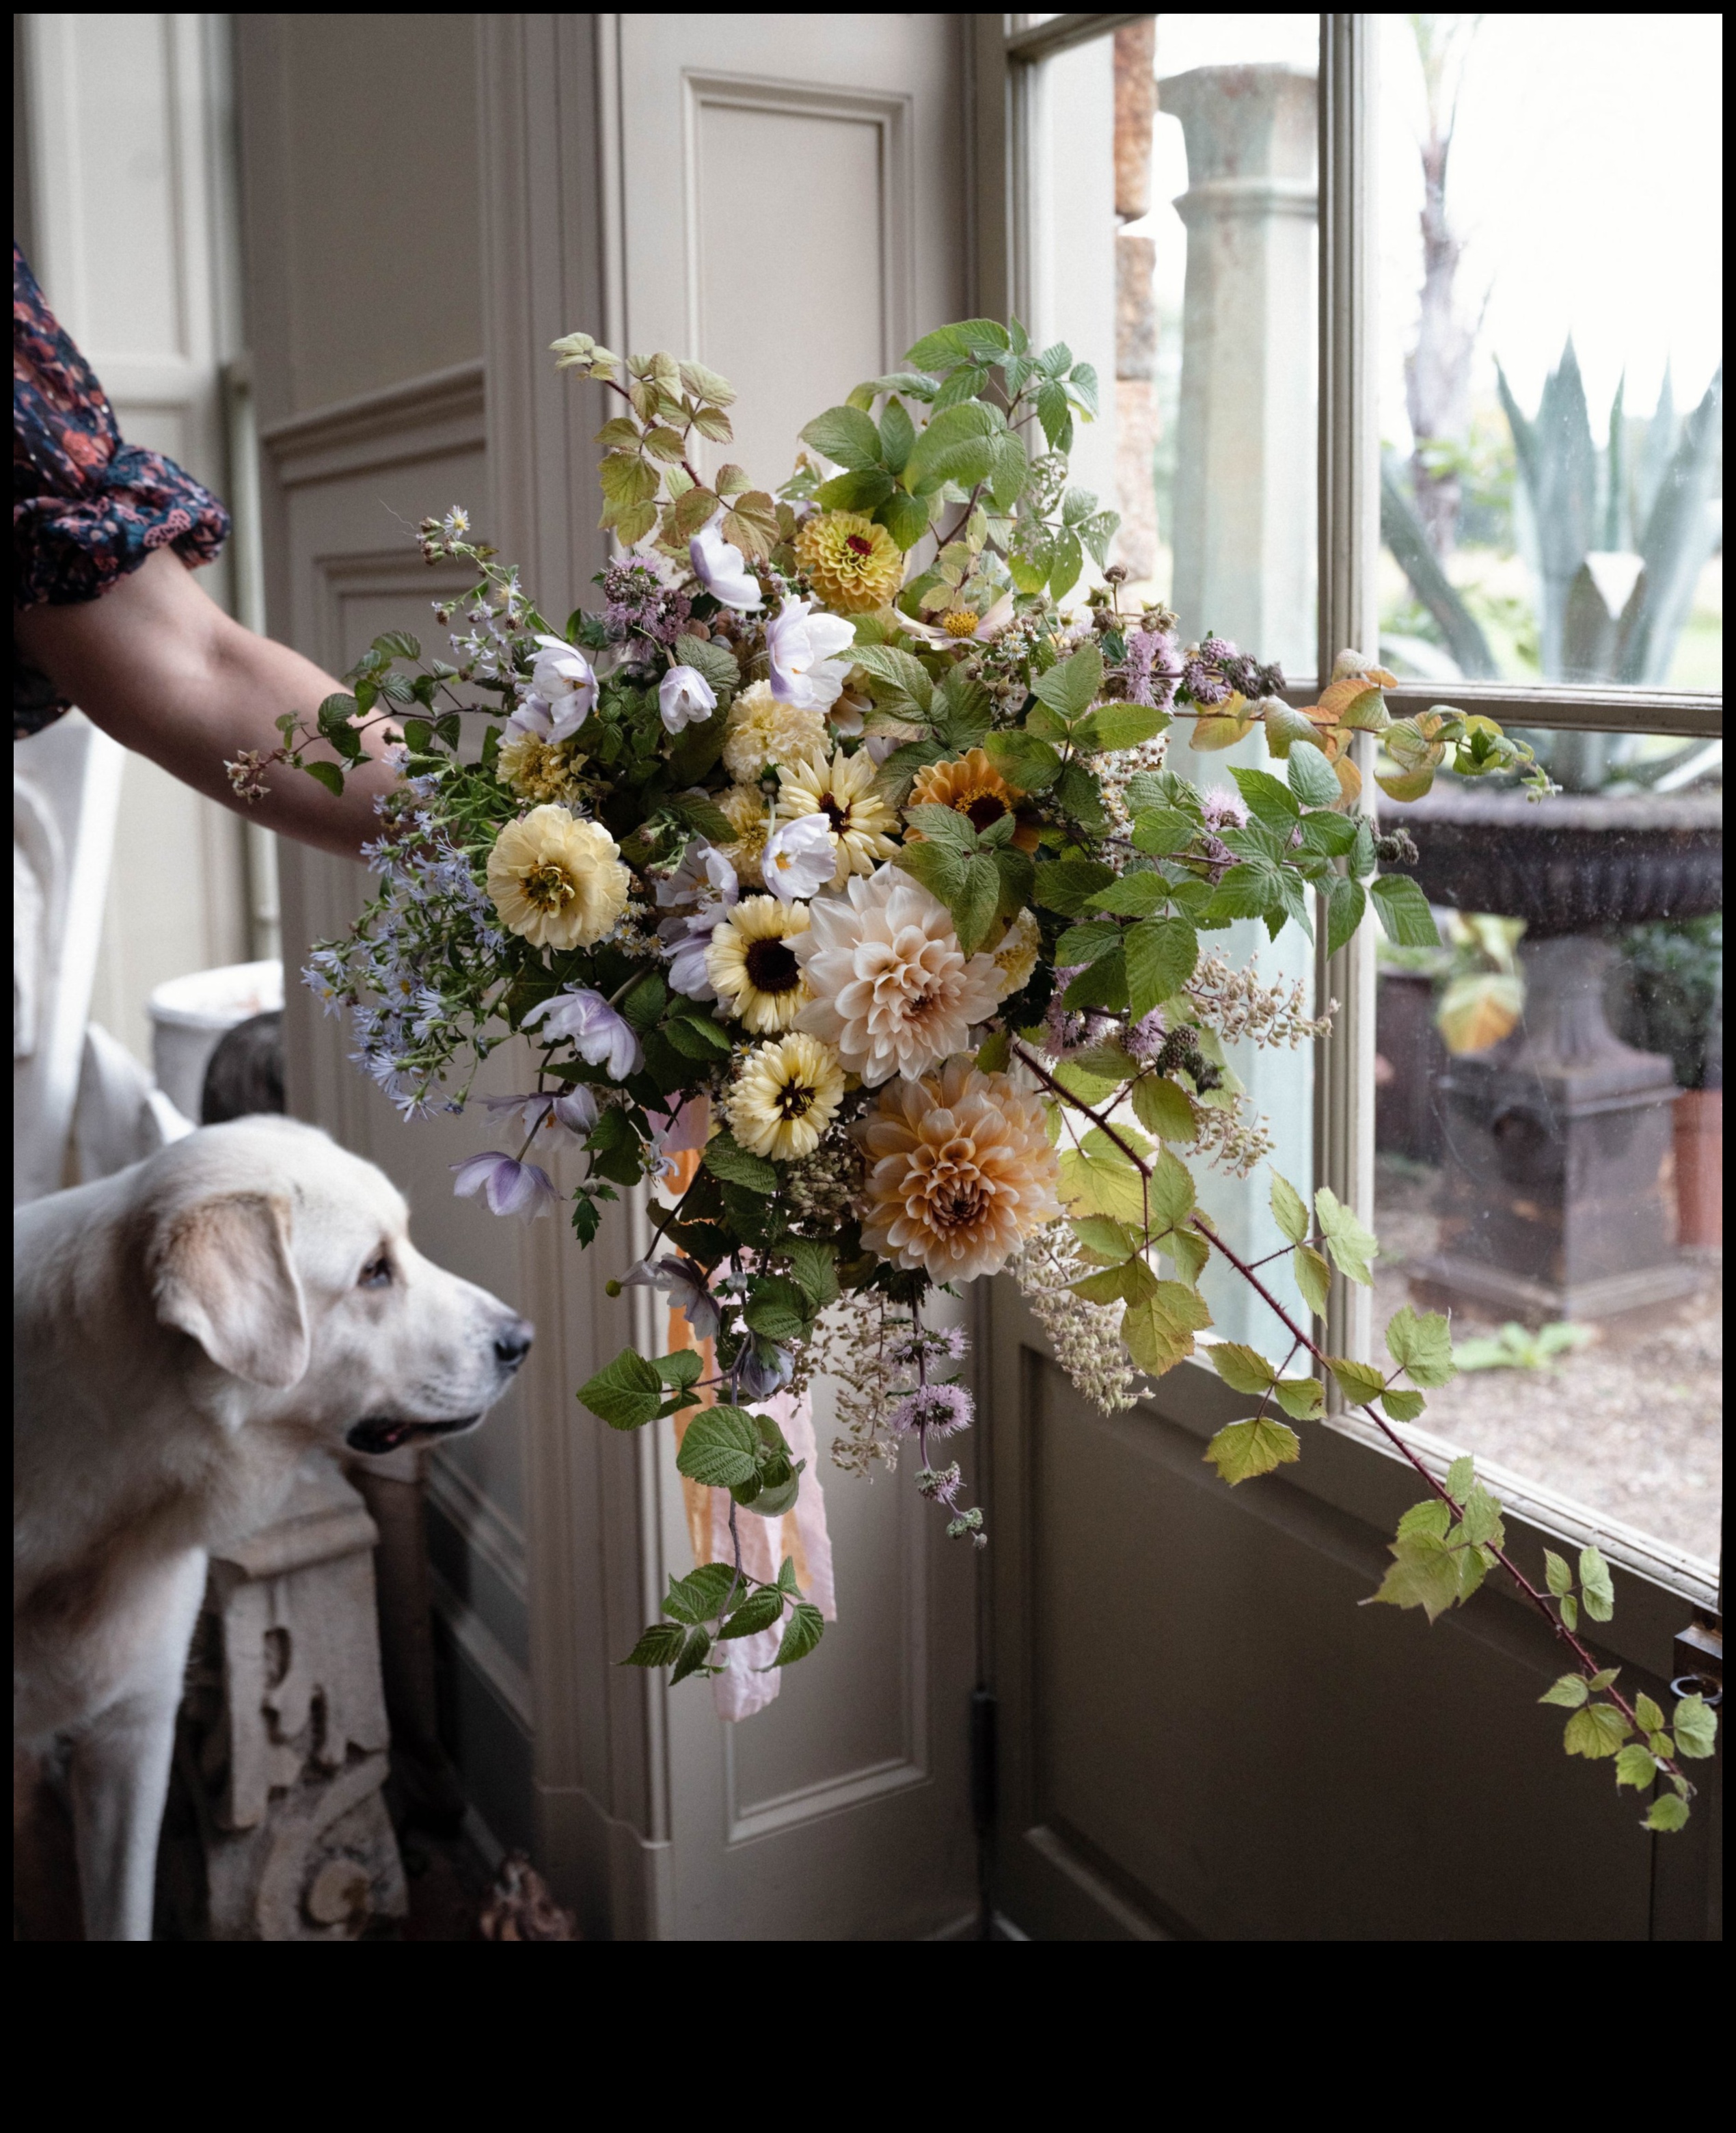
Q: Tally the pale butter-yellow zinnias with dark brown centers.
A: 3